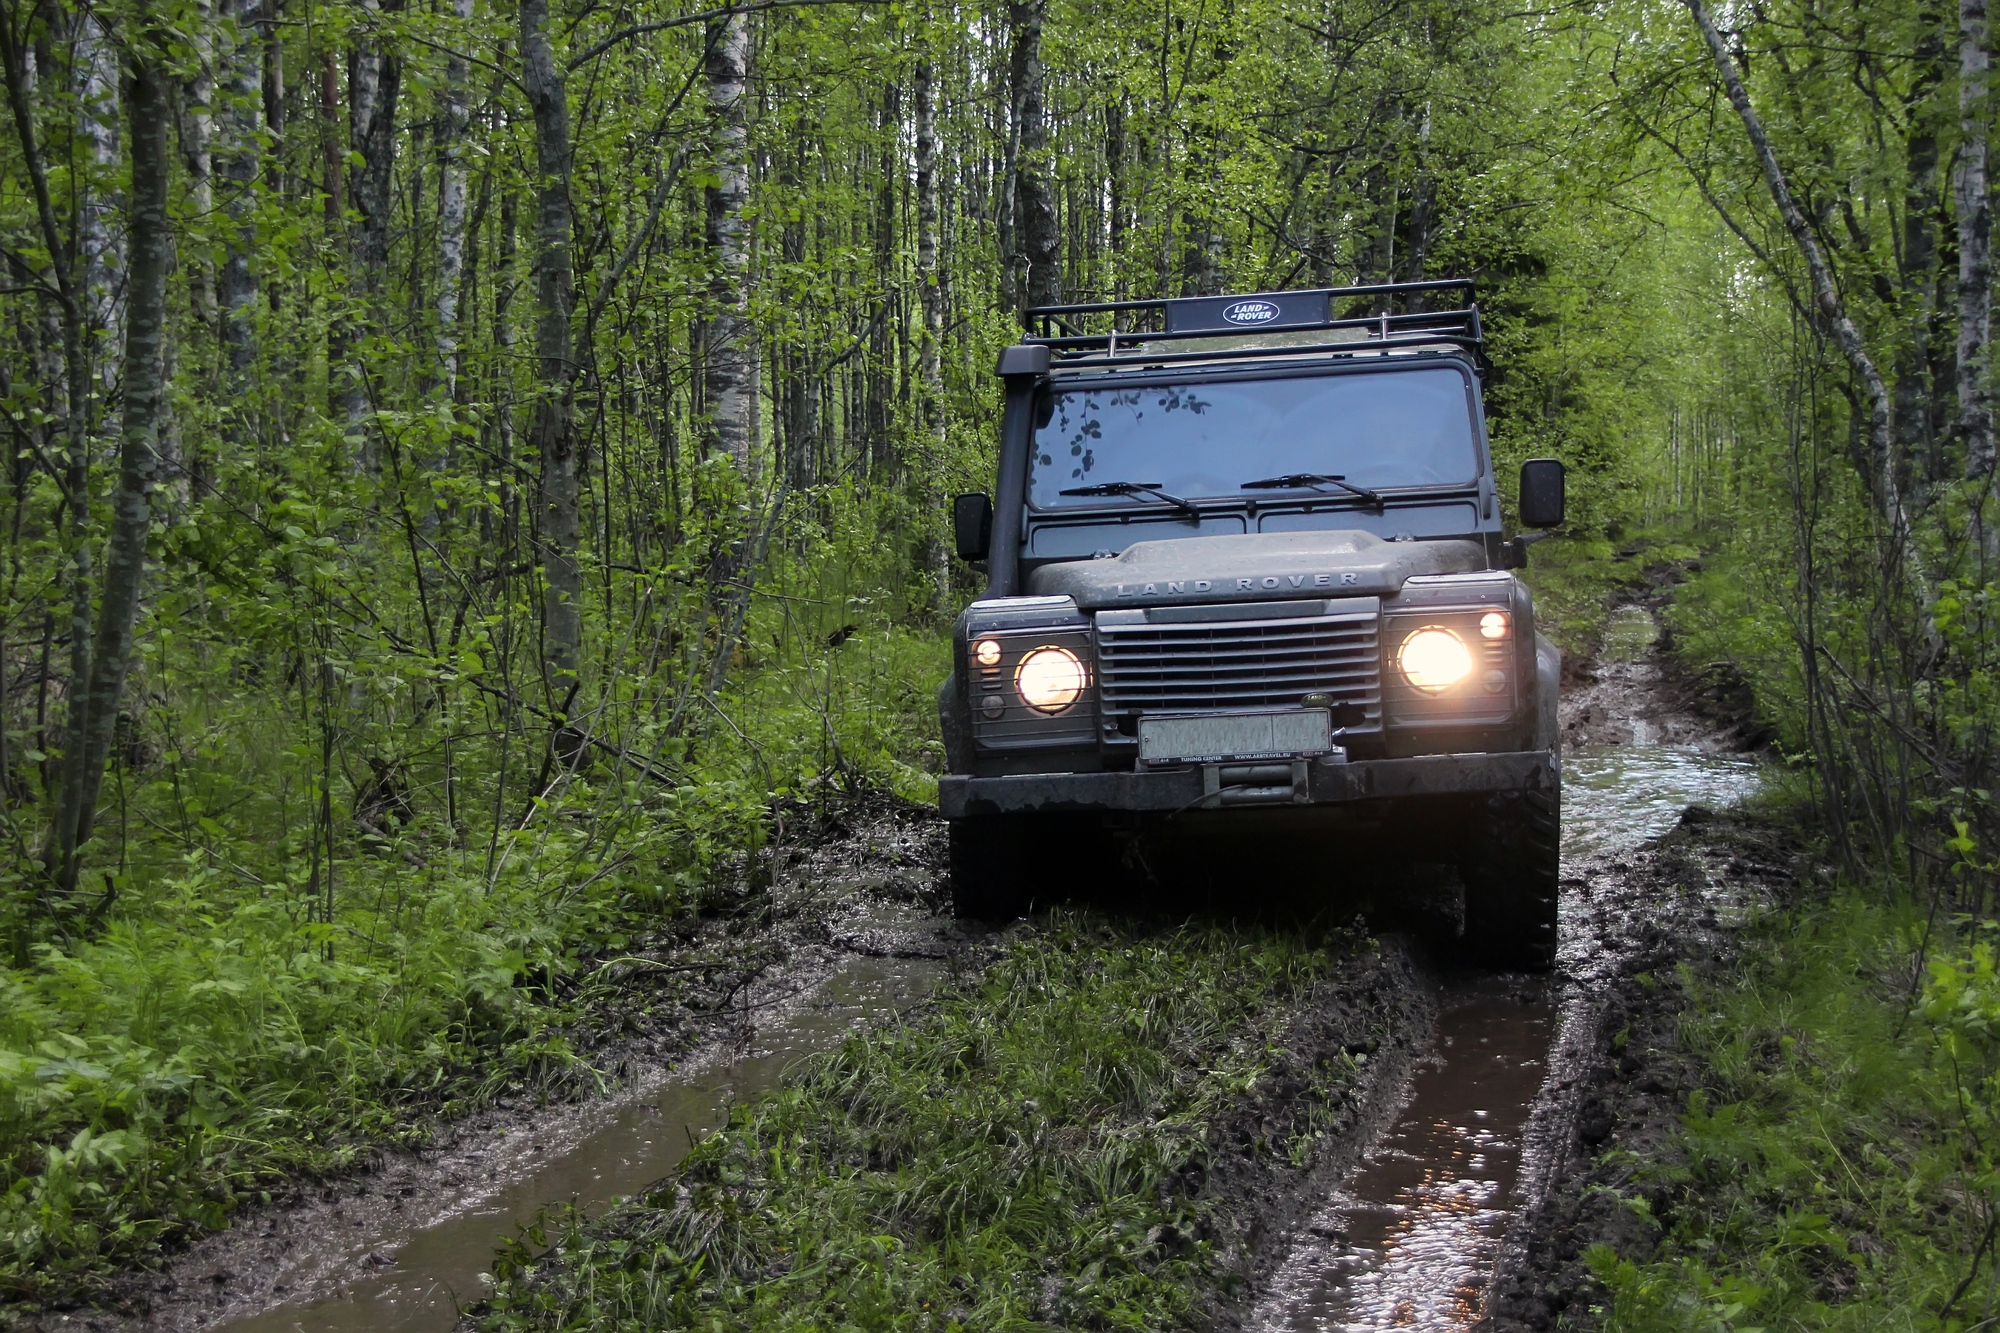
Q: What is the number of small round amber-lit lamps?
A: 2